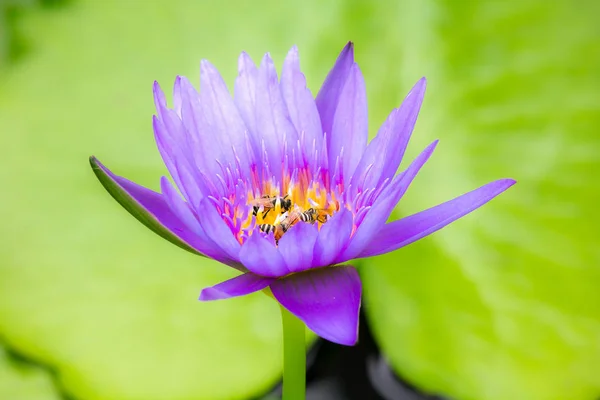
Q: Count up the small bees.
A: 3